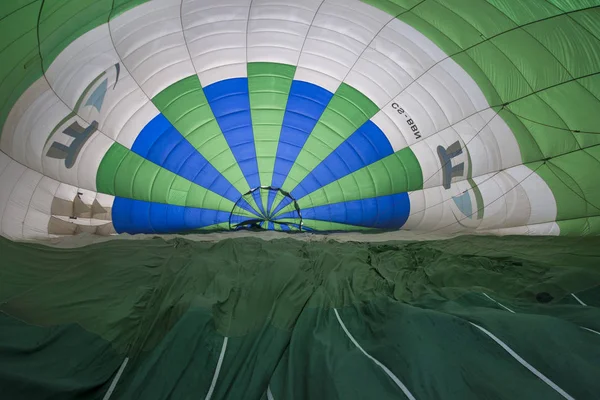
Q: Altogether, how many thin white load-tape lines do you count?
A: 8